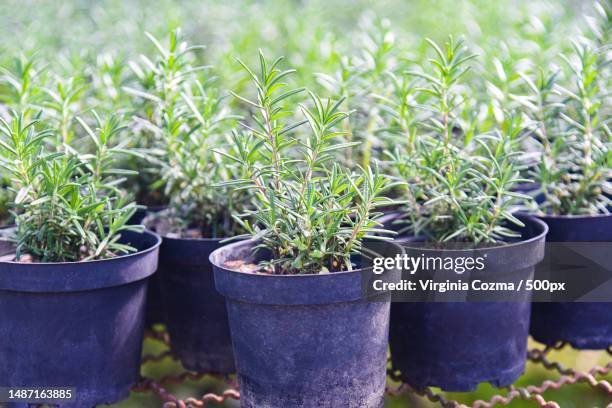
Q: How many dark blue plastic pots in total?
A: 5